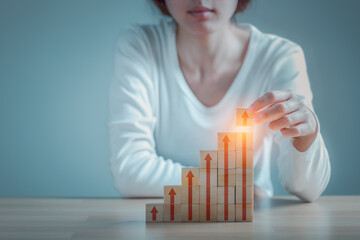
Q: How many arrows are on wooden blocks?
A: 6